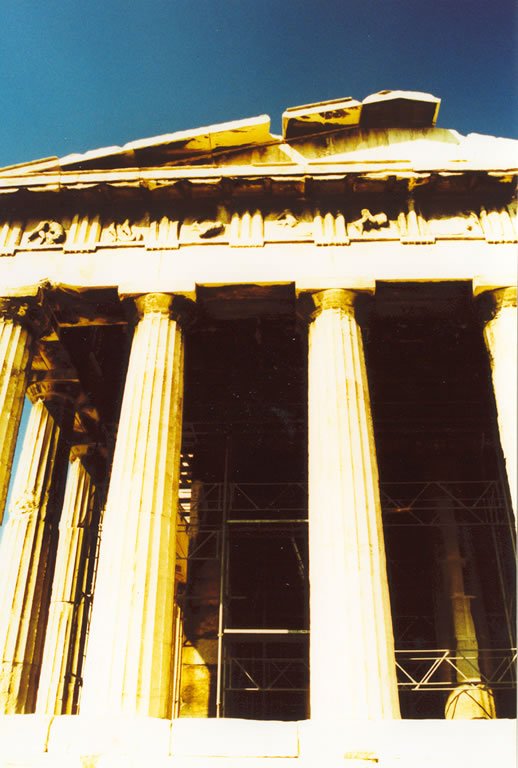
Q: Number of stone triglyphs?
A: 7